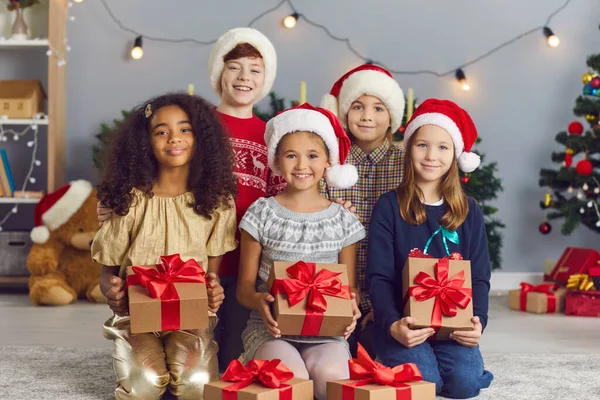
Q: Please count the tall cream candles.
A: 3